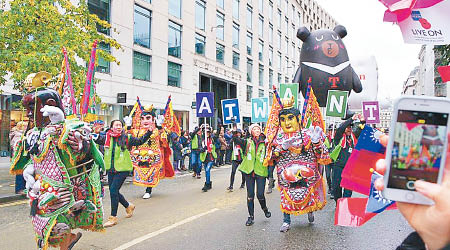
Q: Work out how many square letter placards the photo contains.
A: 6